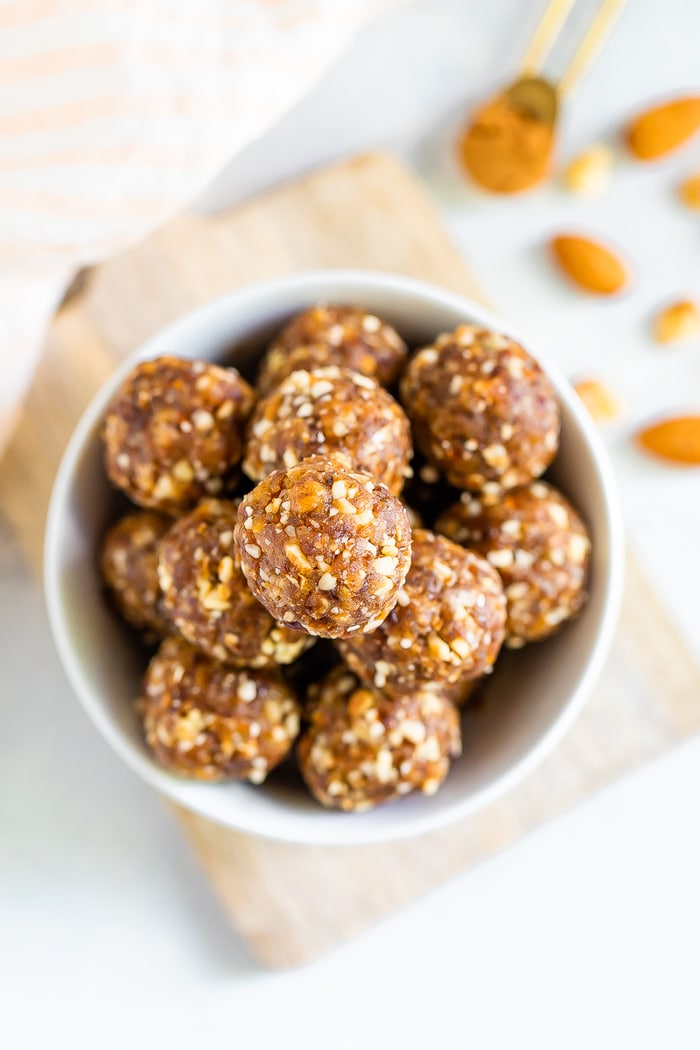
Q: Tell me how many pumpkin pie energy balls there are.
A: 11